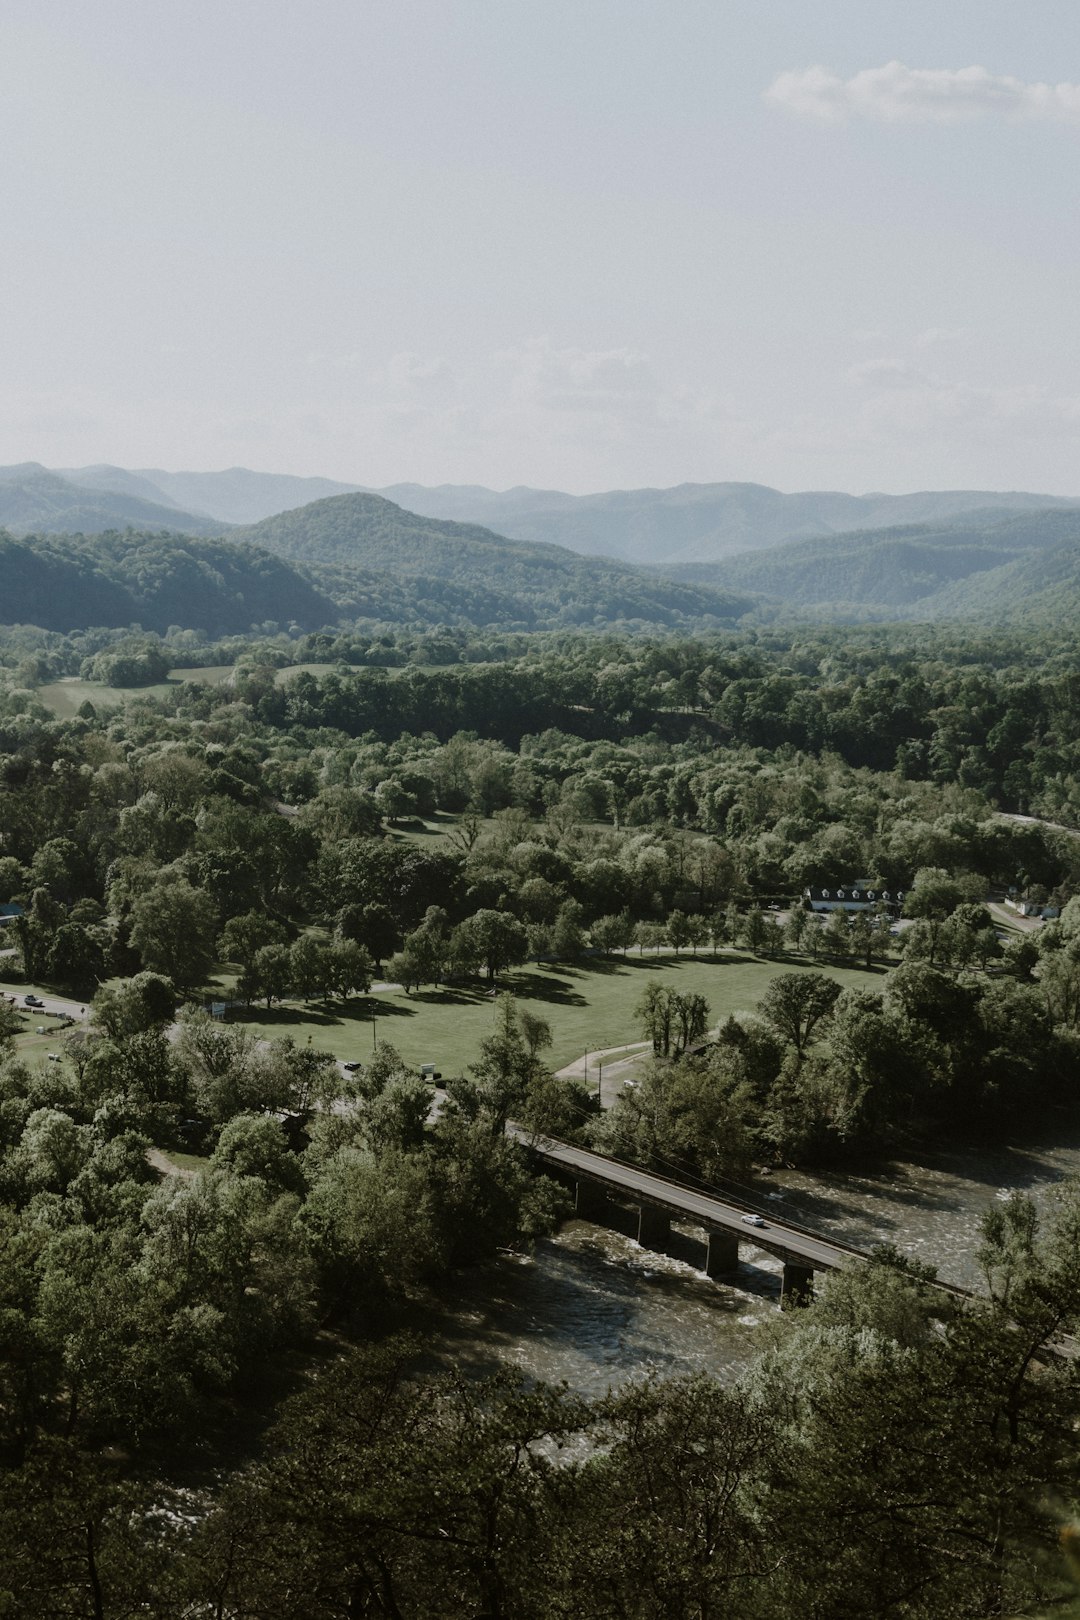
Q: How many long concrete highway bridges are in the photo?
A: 1